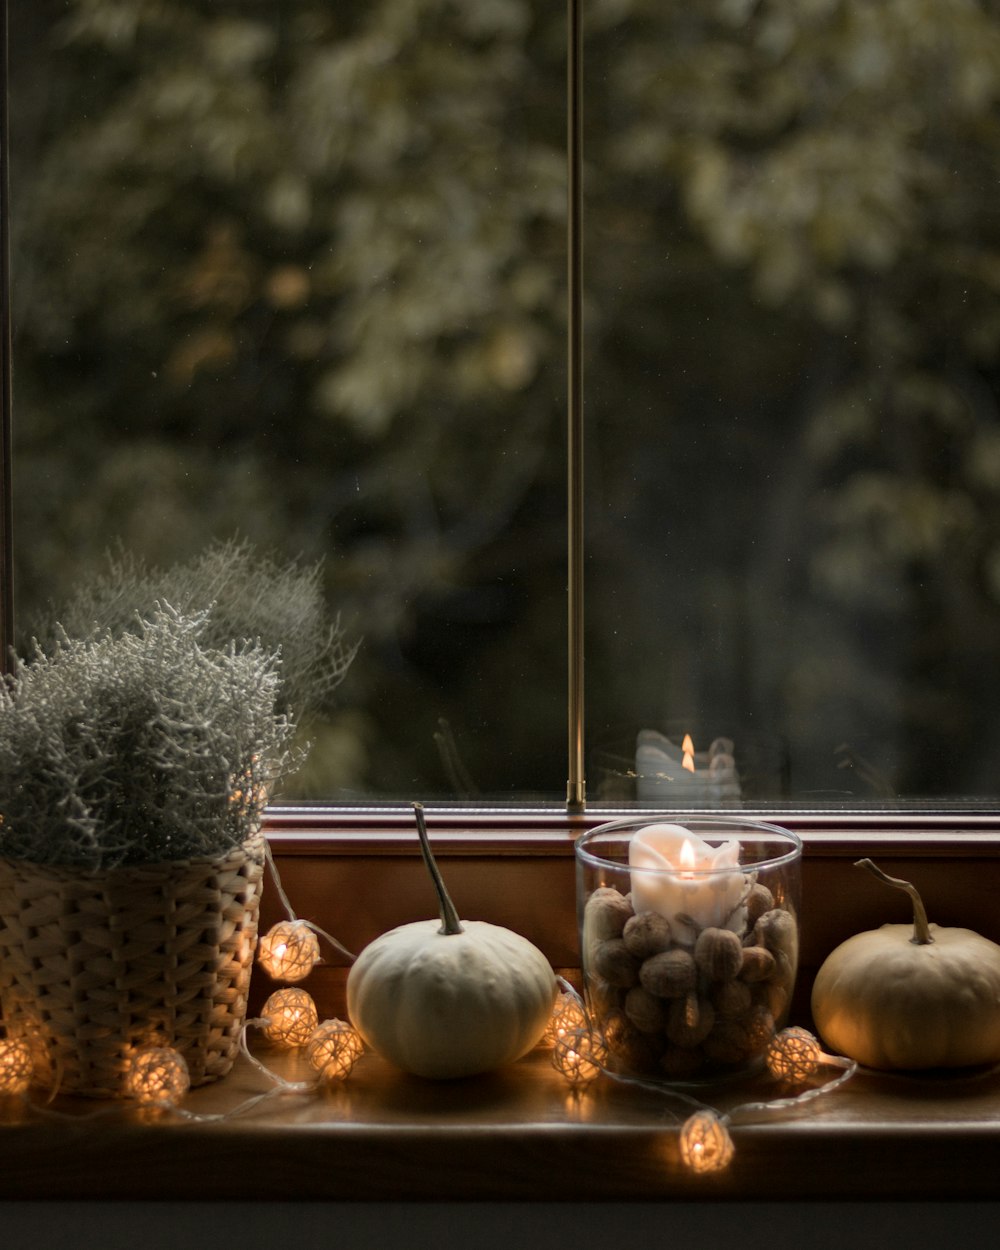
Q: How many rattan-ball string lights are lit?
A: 9